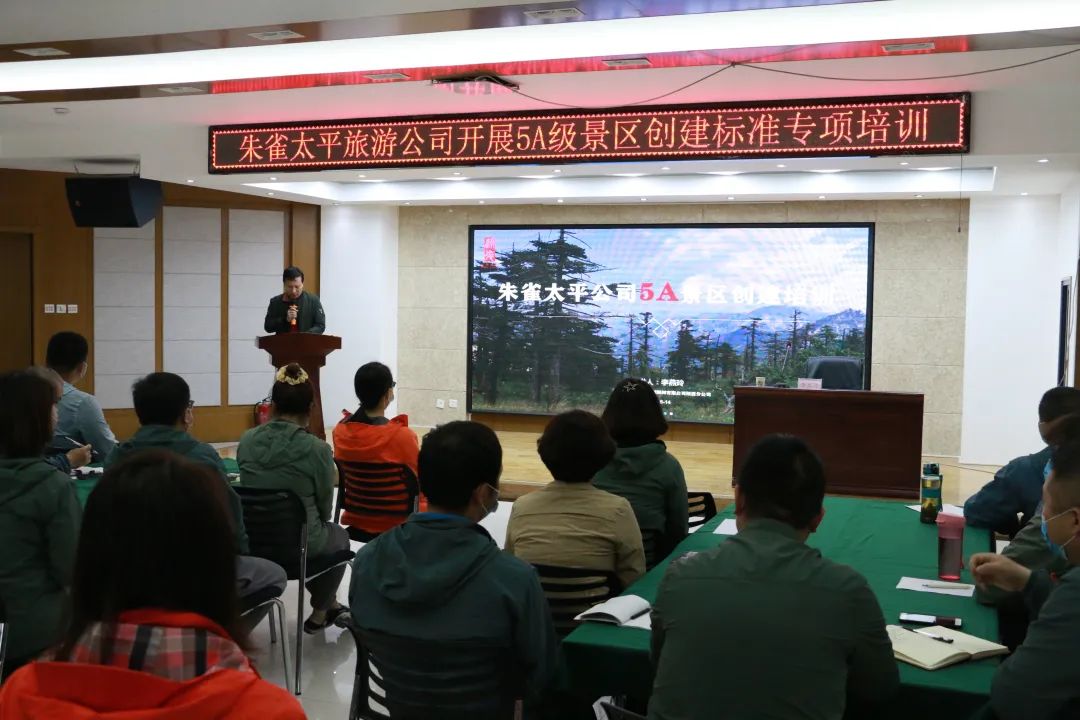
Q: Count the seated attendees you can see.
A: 14